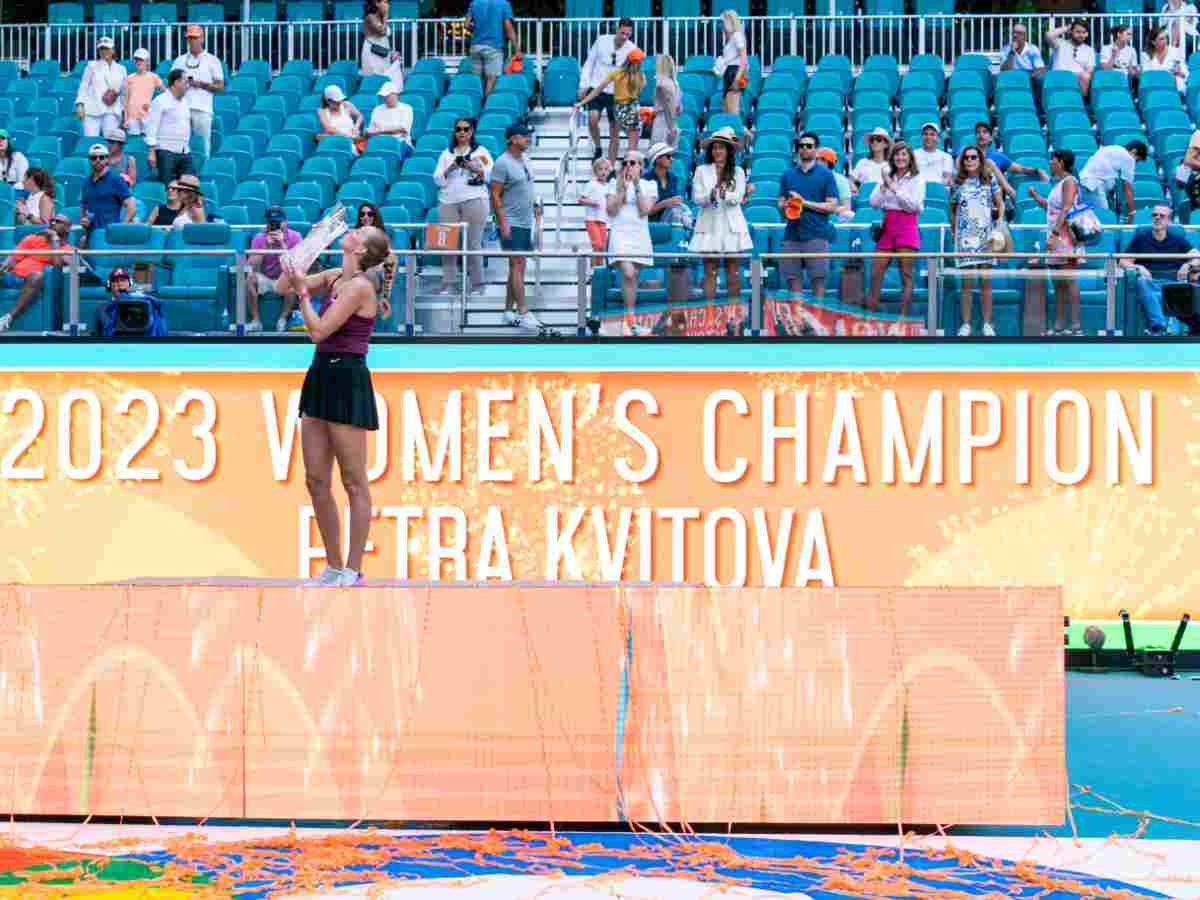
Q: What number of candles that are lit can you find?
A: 0